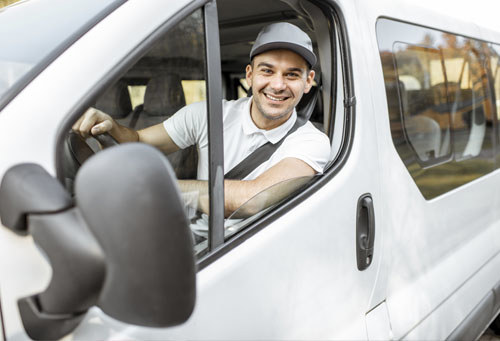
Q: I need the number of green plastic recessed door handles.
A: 0